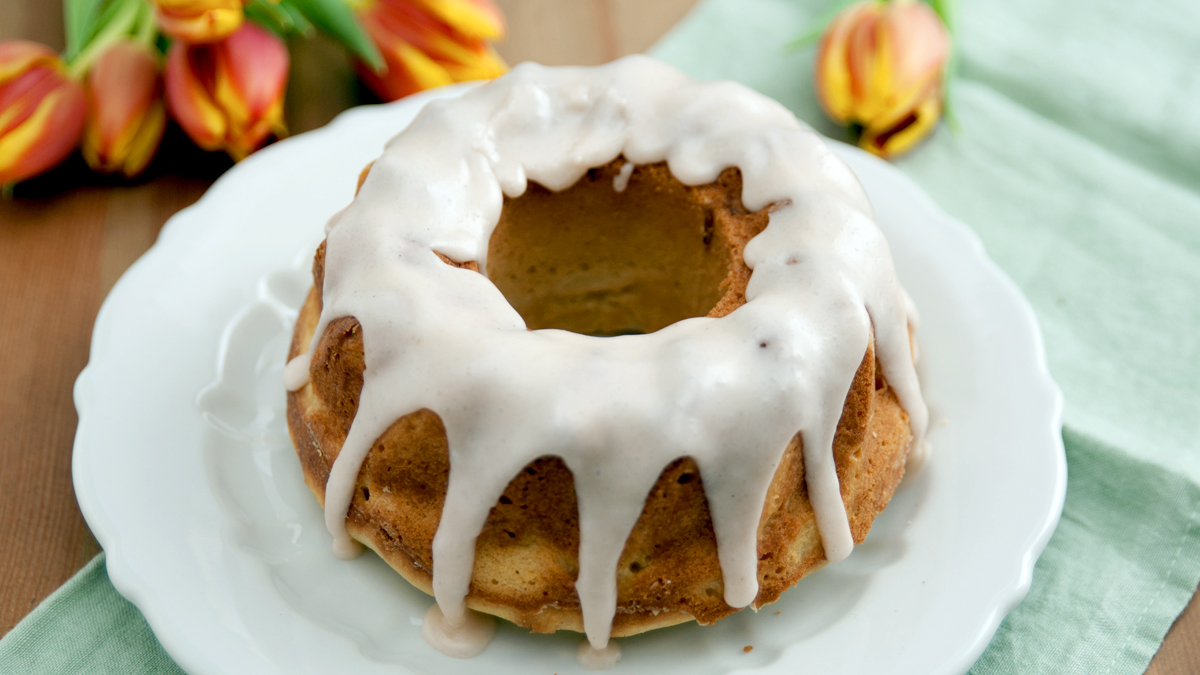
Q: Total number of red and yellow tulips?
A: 6